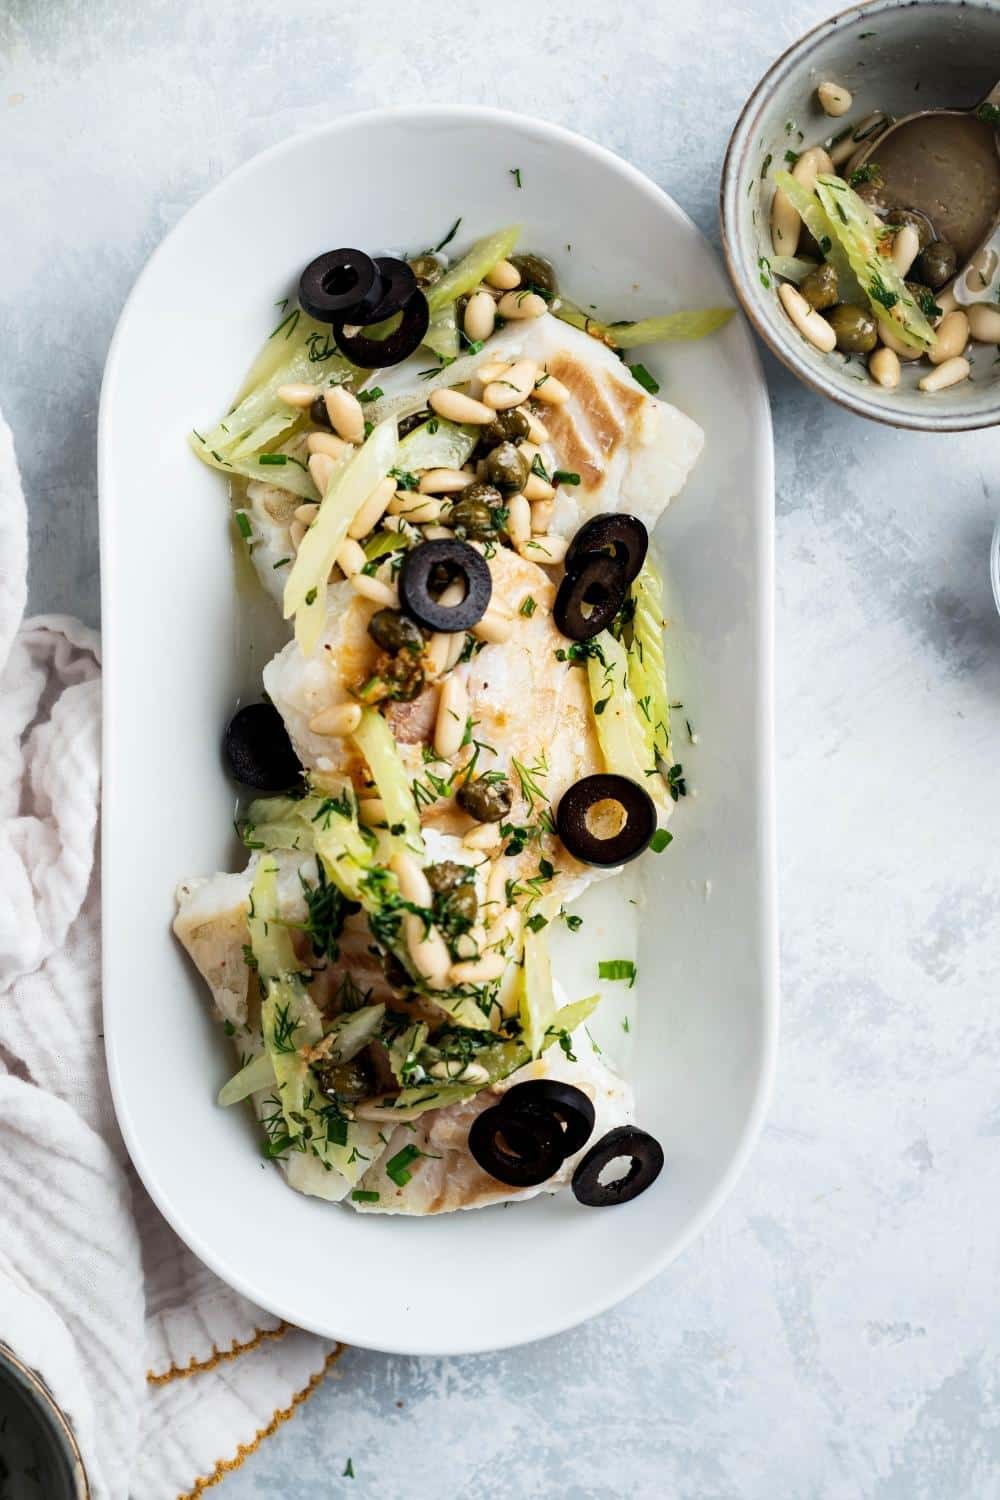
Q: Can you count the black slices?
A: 11